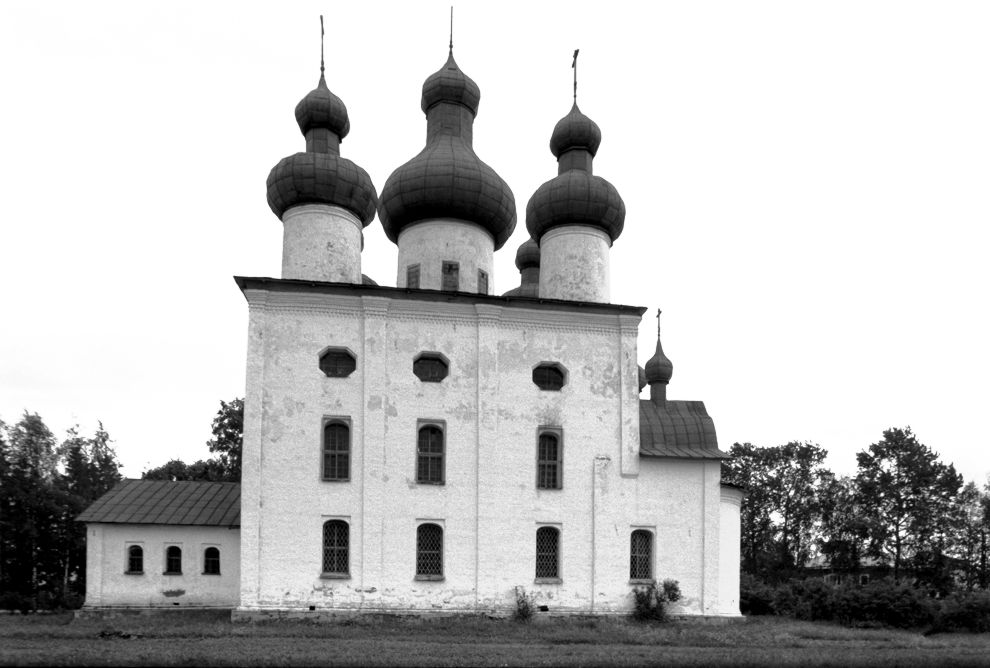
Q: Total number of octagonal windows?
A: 3